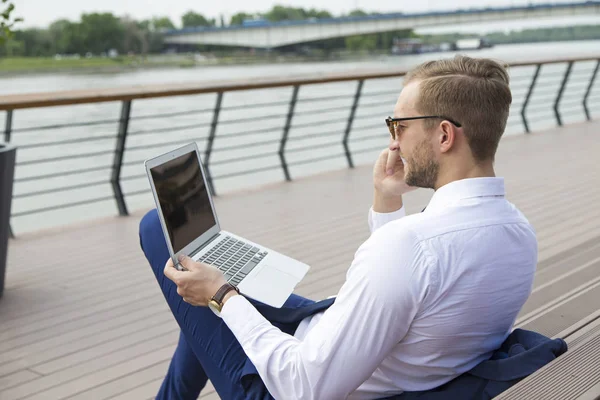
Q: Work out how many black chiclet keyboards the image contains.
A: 1